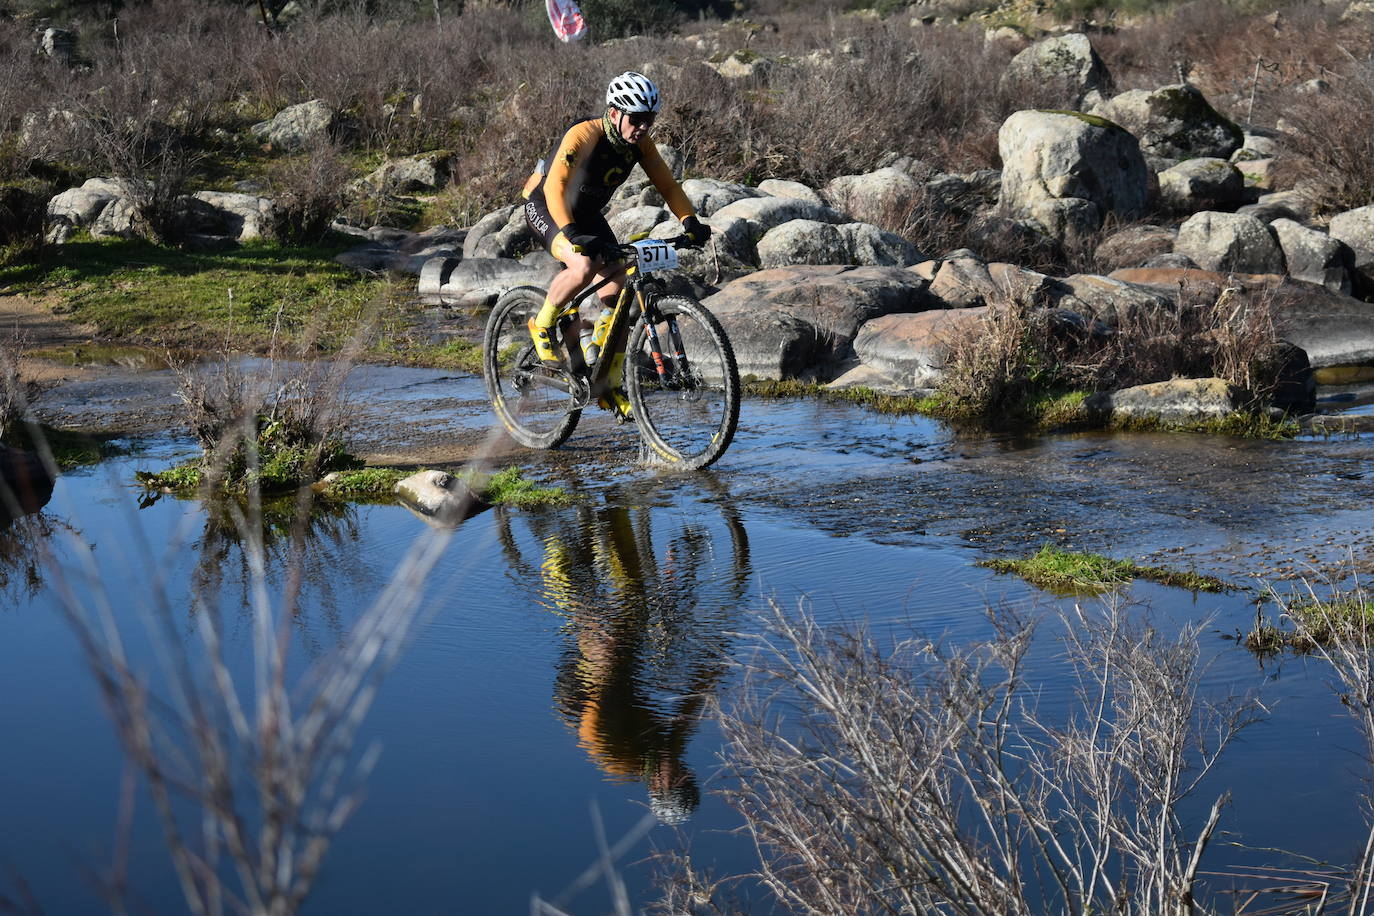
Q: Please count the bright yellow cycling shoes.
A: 2